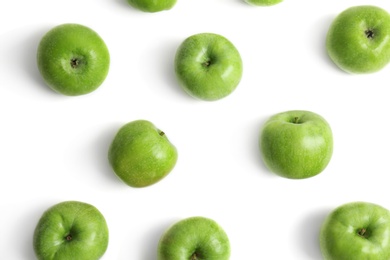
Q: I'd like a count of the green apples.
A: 10